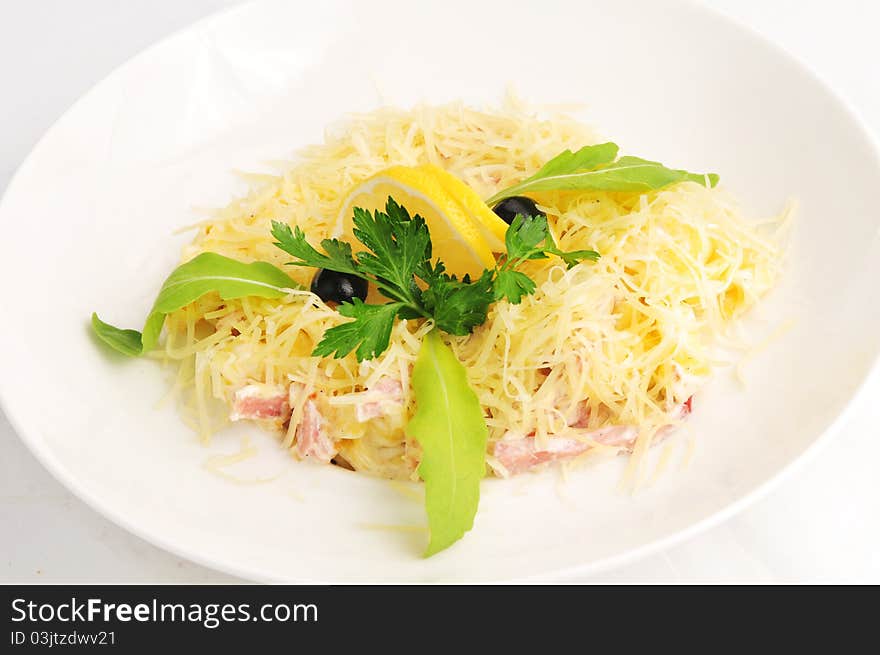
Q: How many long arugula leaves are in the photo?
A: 3